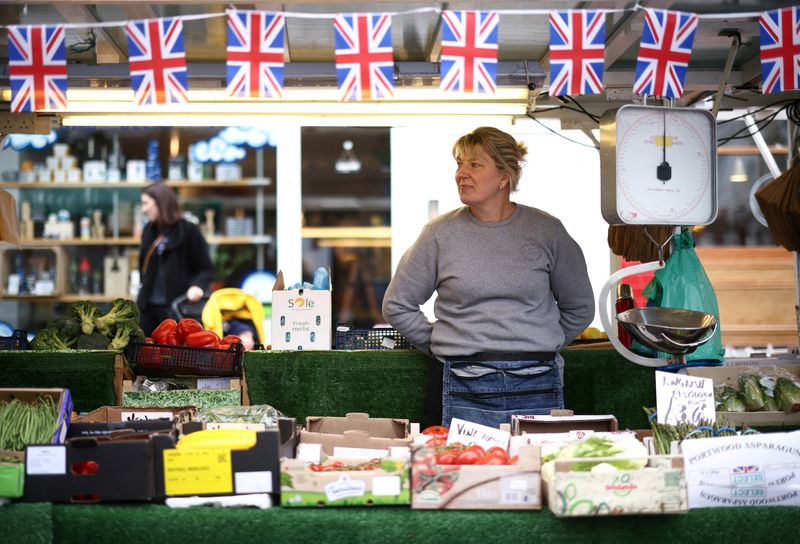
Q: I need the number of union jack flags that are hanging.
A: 8